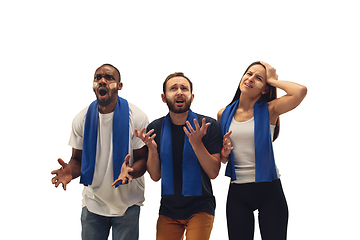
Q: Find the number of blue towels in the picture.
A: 3